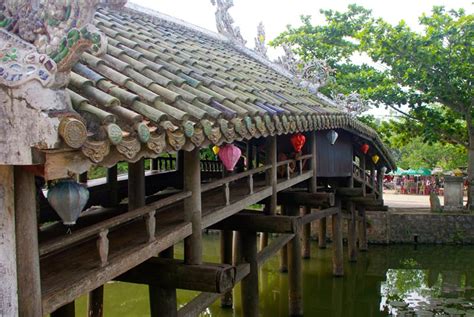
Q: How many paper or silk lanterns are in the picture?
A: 7